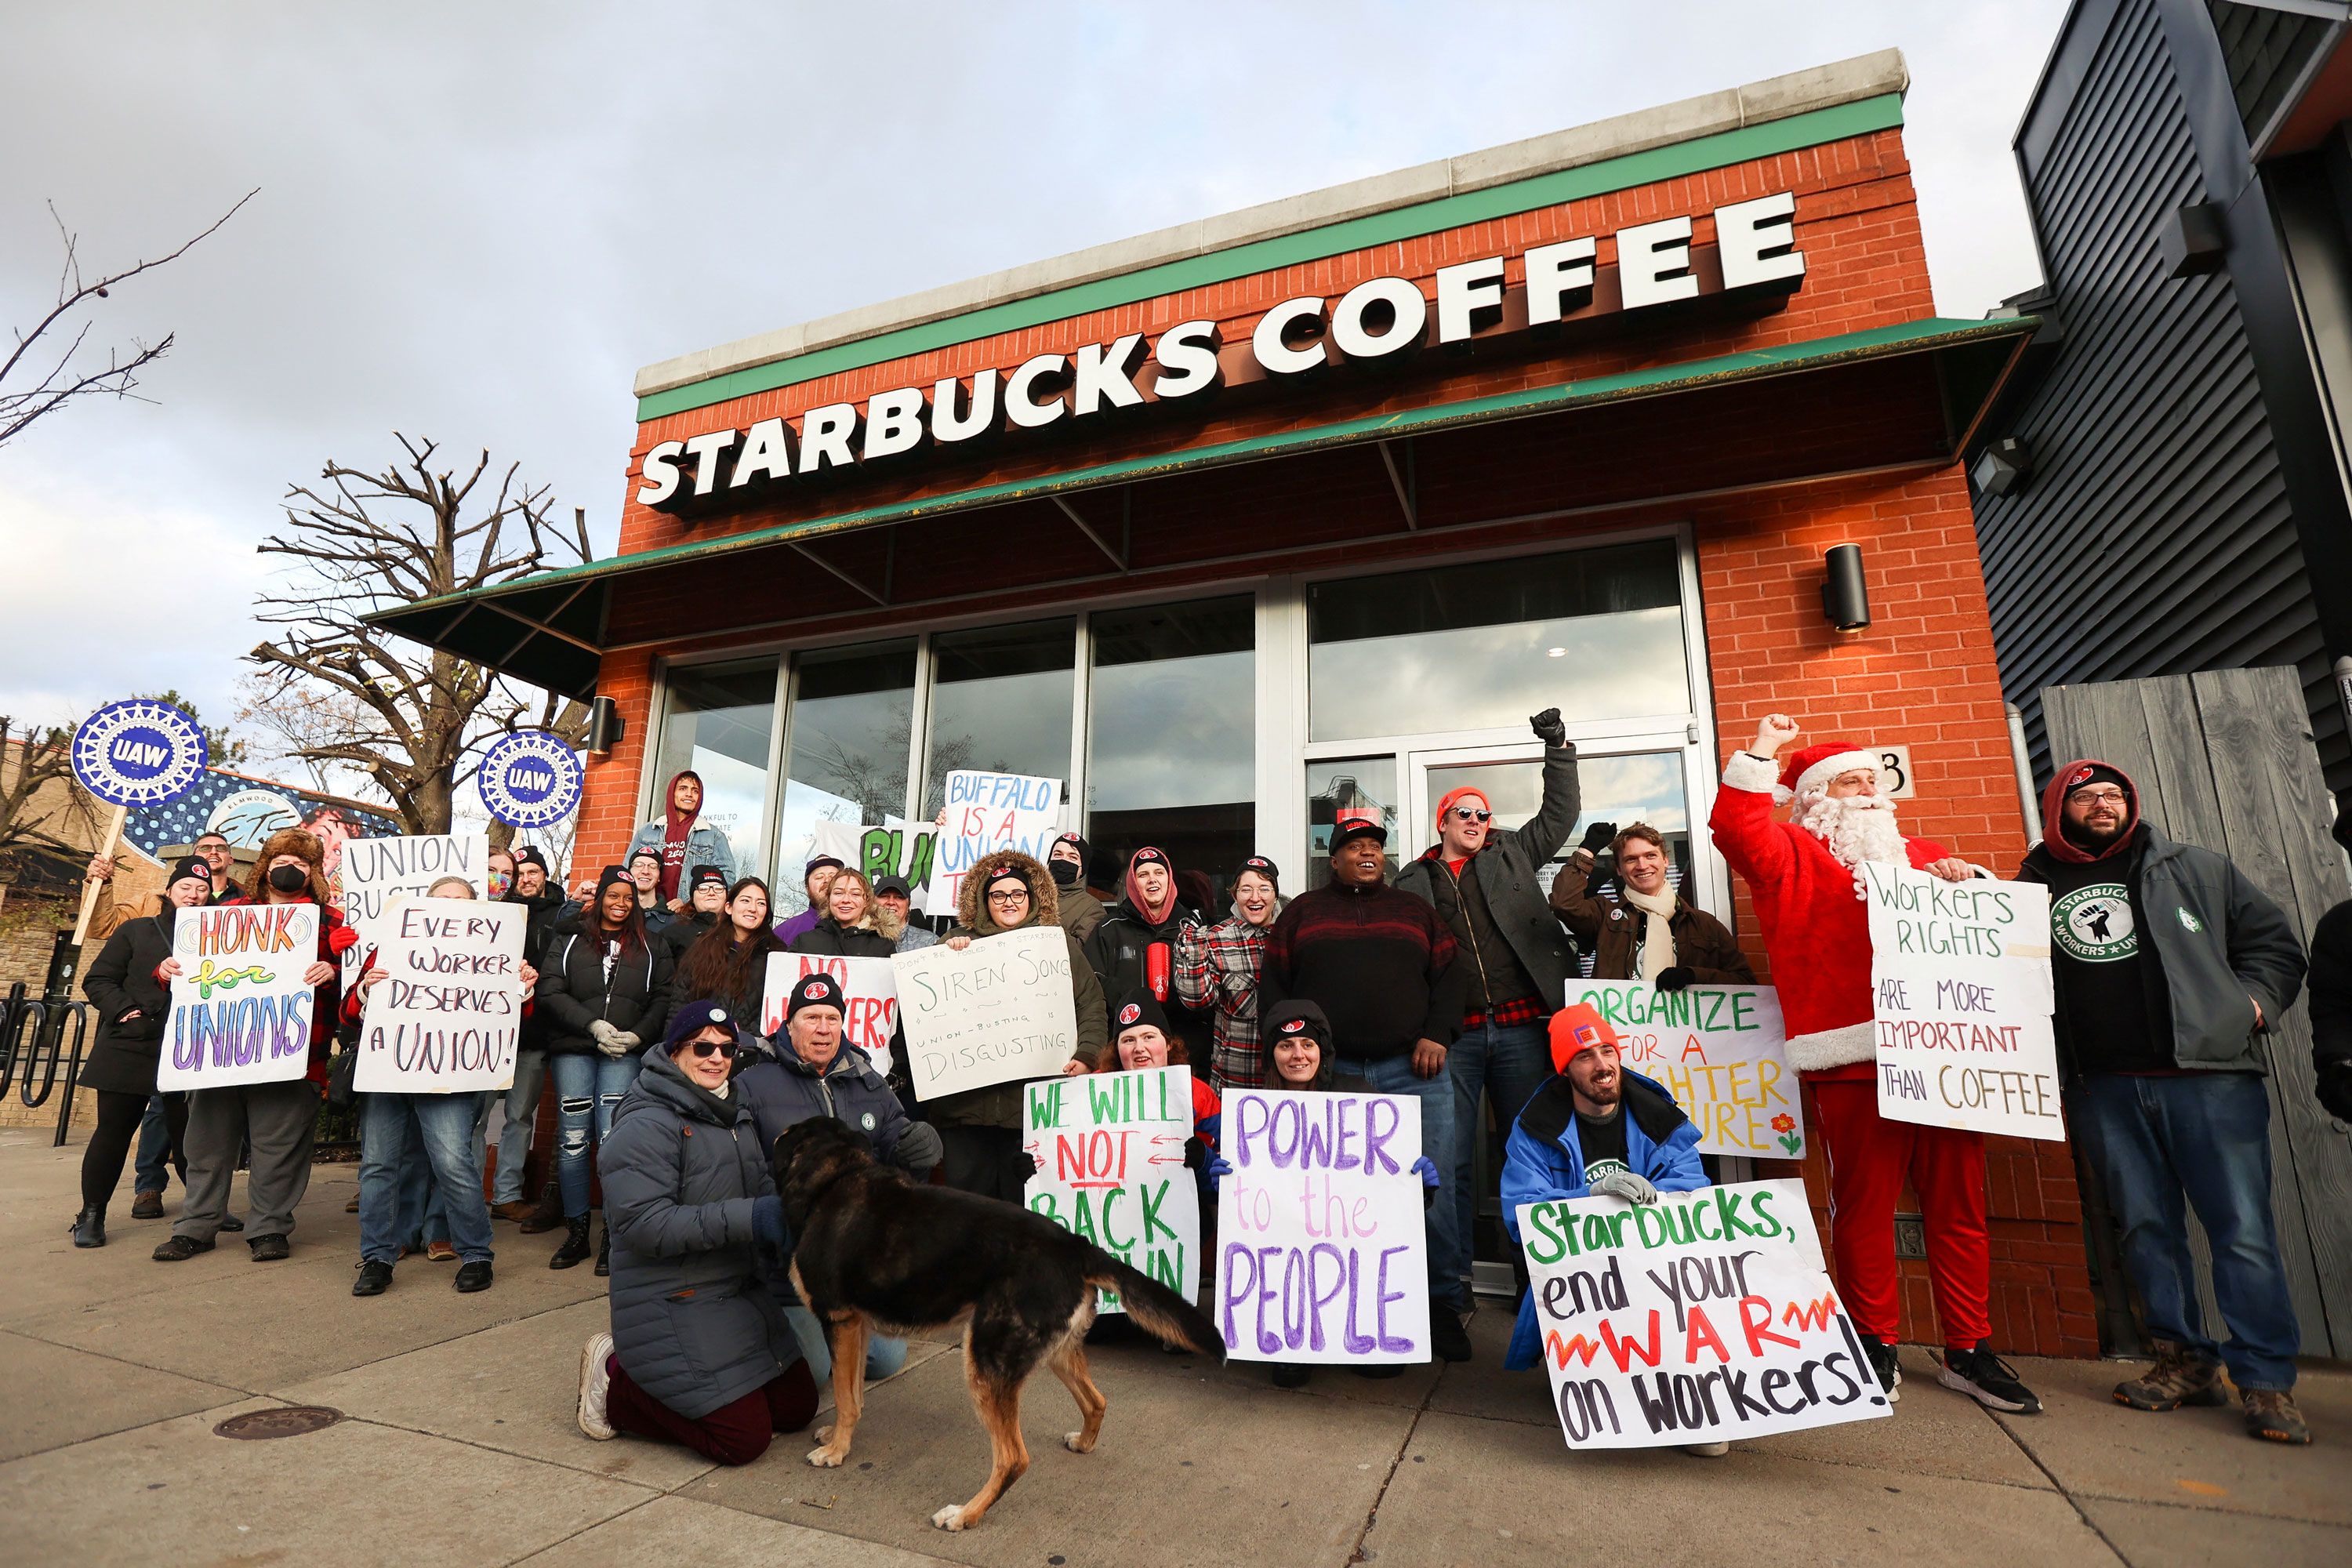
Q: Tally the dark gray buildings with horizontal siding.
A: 1